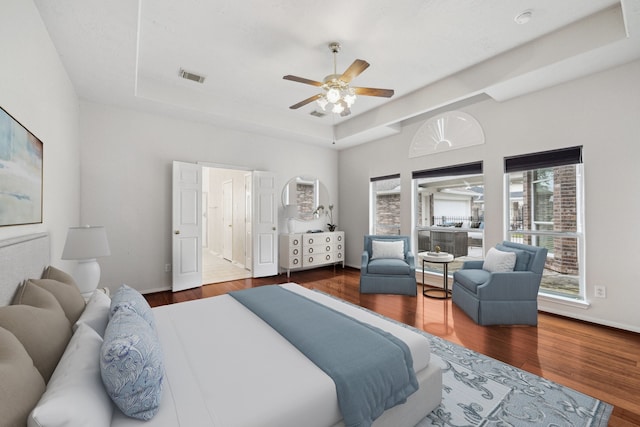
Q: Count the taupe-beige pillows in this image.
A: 3